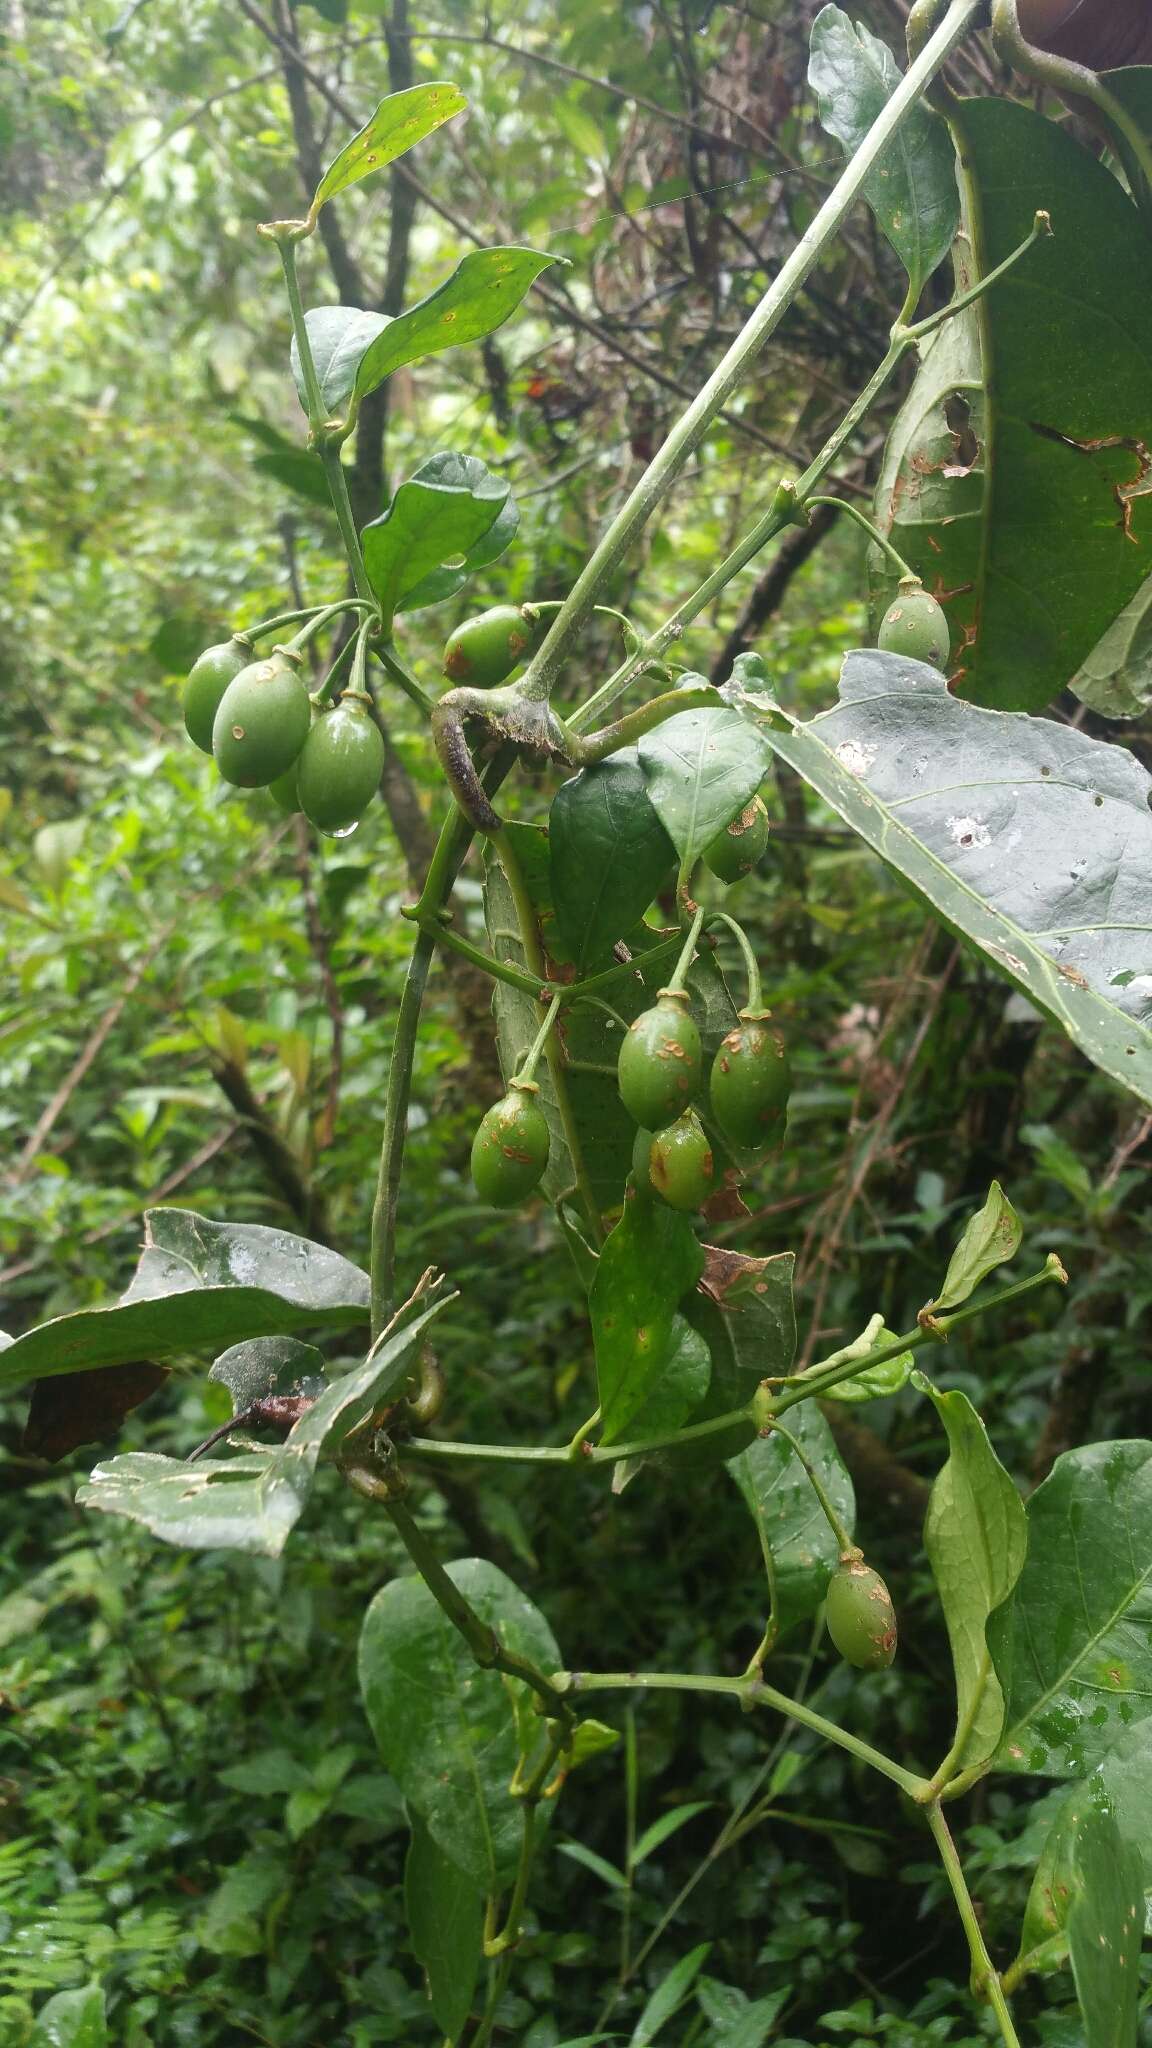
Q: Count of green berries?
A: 12